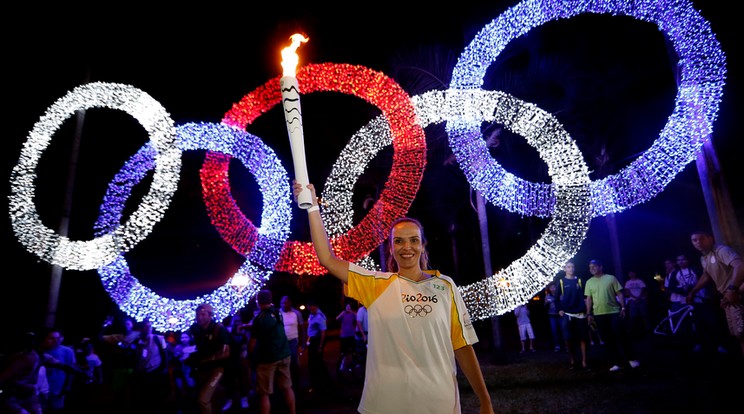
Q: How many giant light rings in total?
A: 5